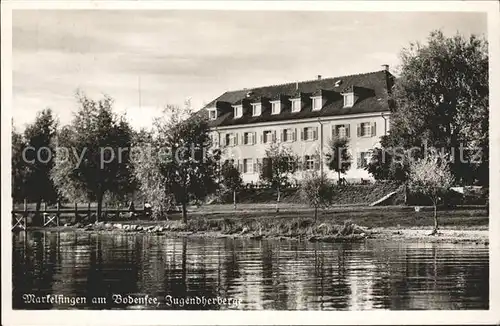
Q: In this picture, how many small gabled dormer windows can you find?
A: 7